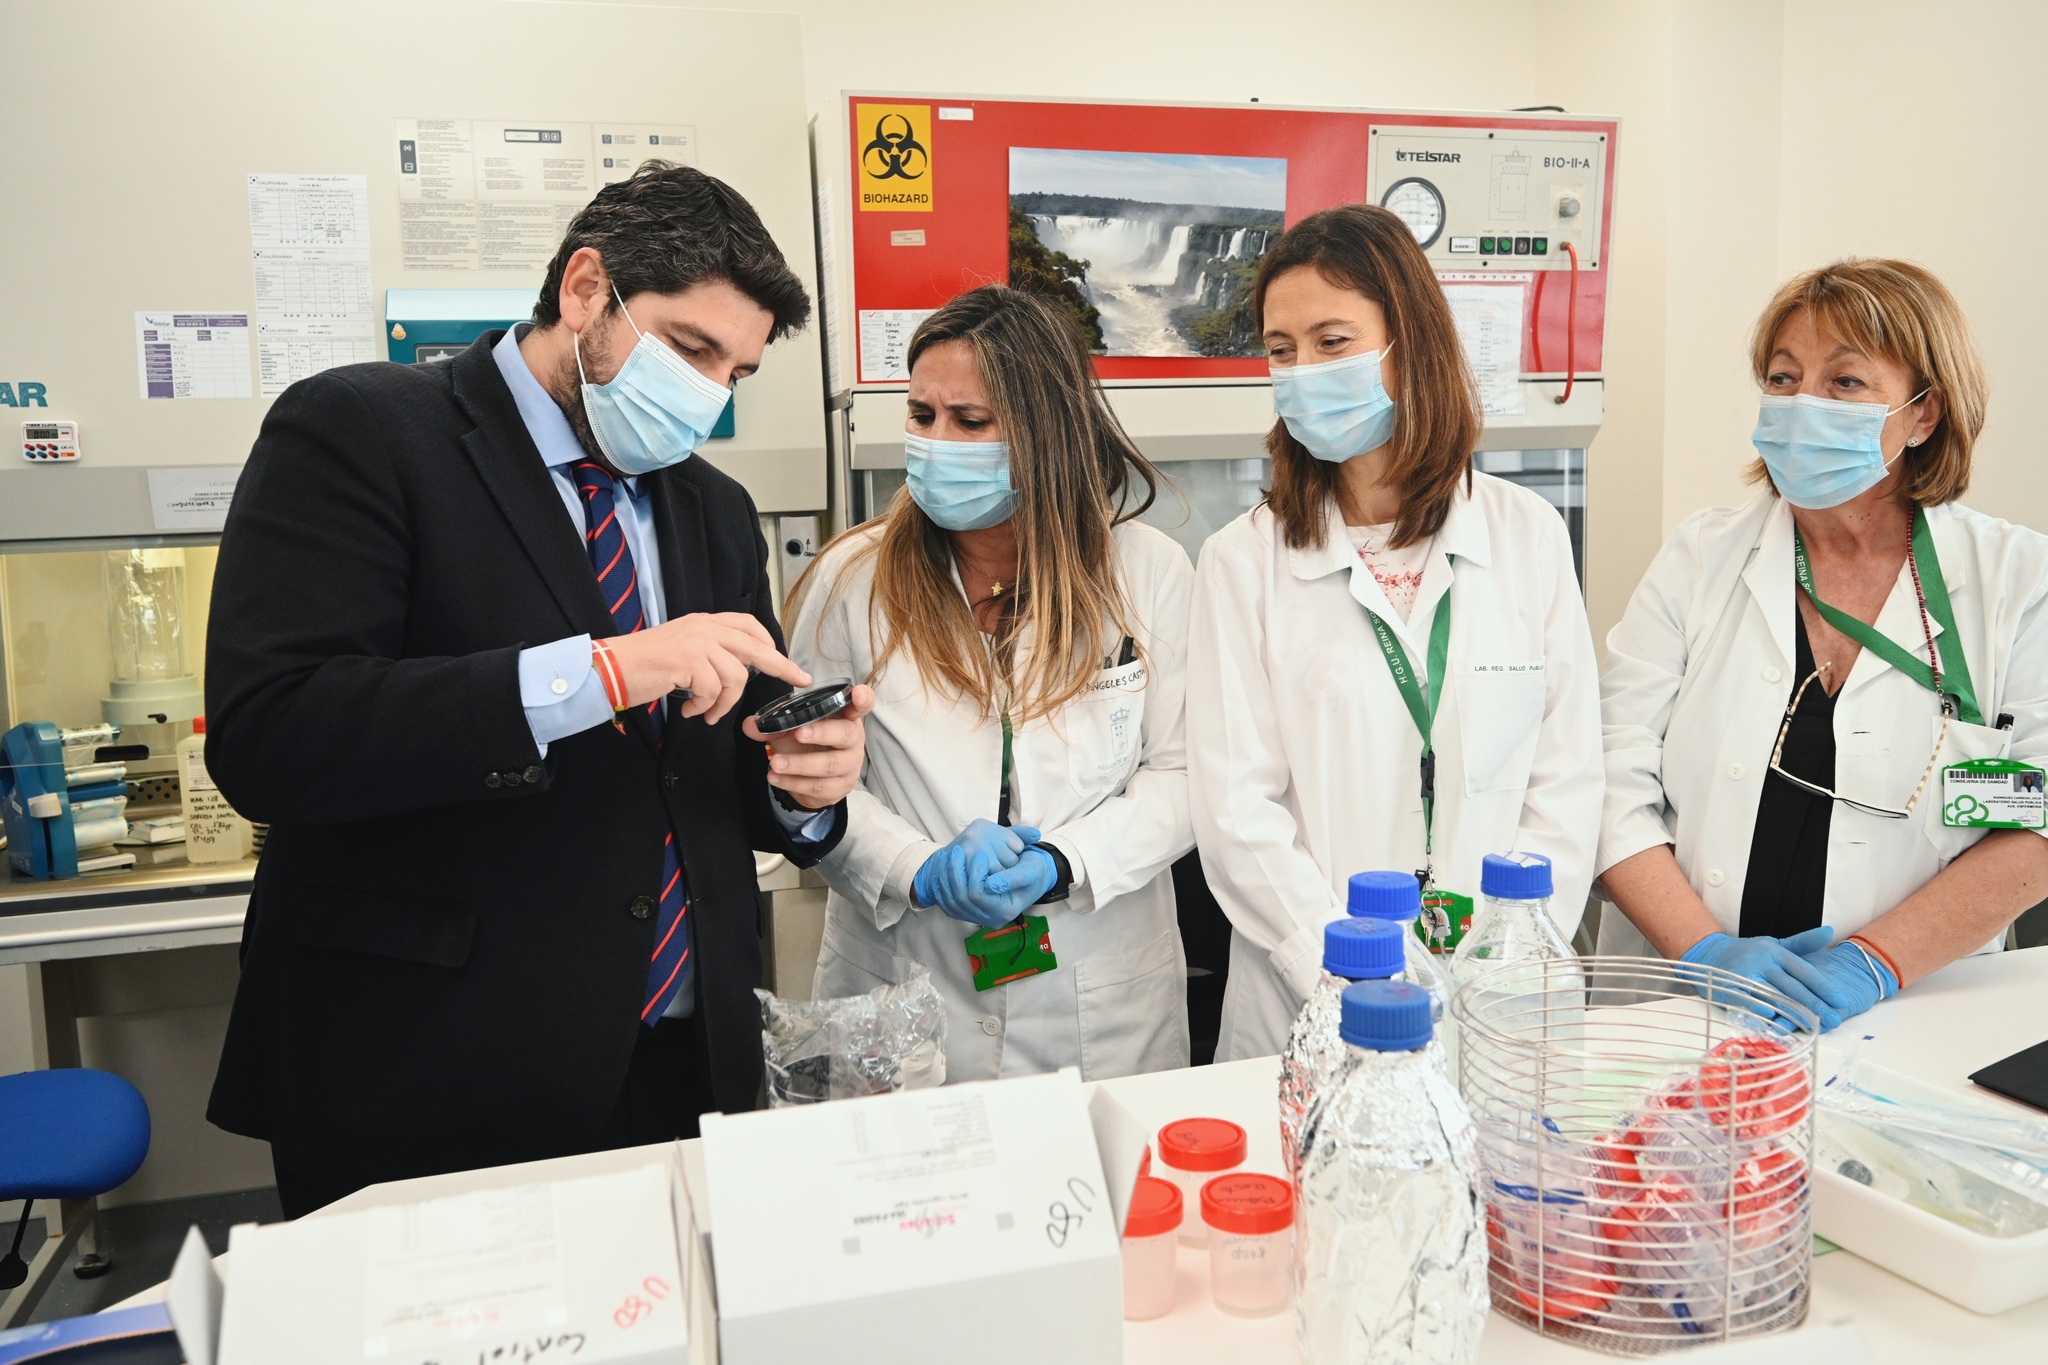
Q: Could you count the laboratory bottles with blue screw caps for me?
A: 4